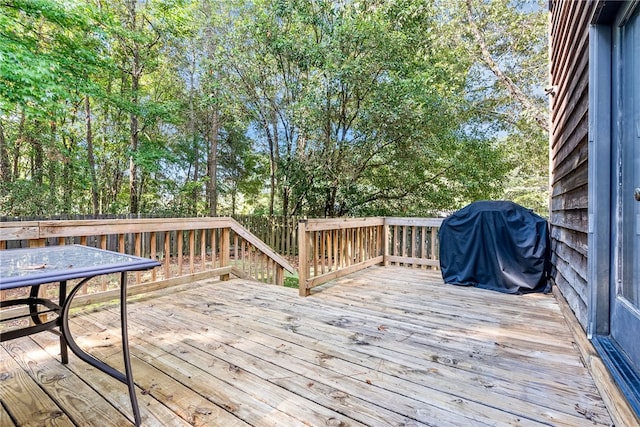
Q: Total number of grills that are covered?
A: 1